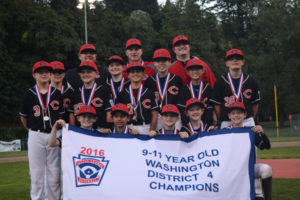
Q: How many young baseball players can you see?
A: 13